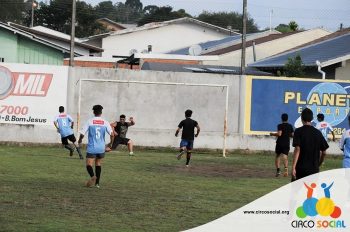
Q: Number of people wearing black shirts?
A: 4